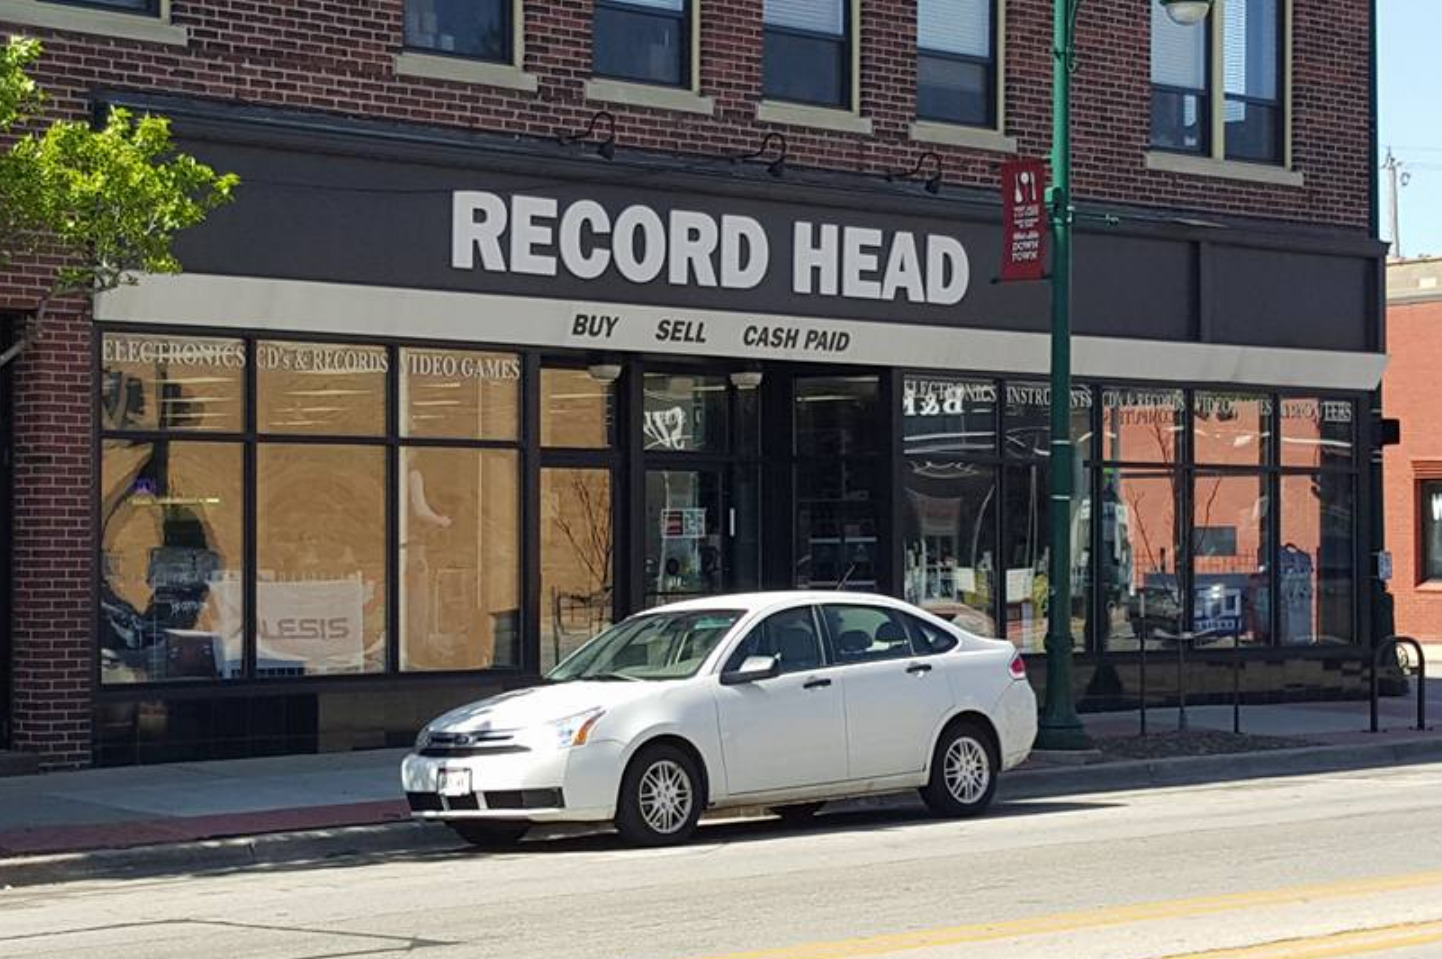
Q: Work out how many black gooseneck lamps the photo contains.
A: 3